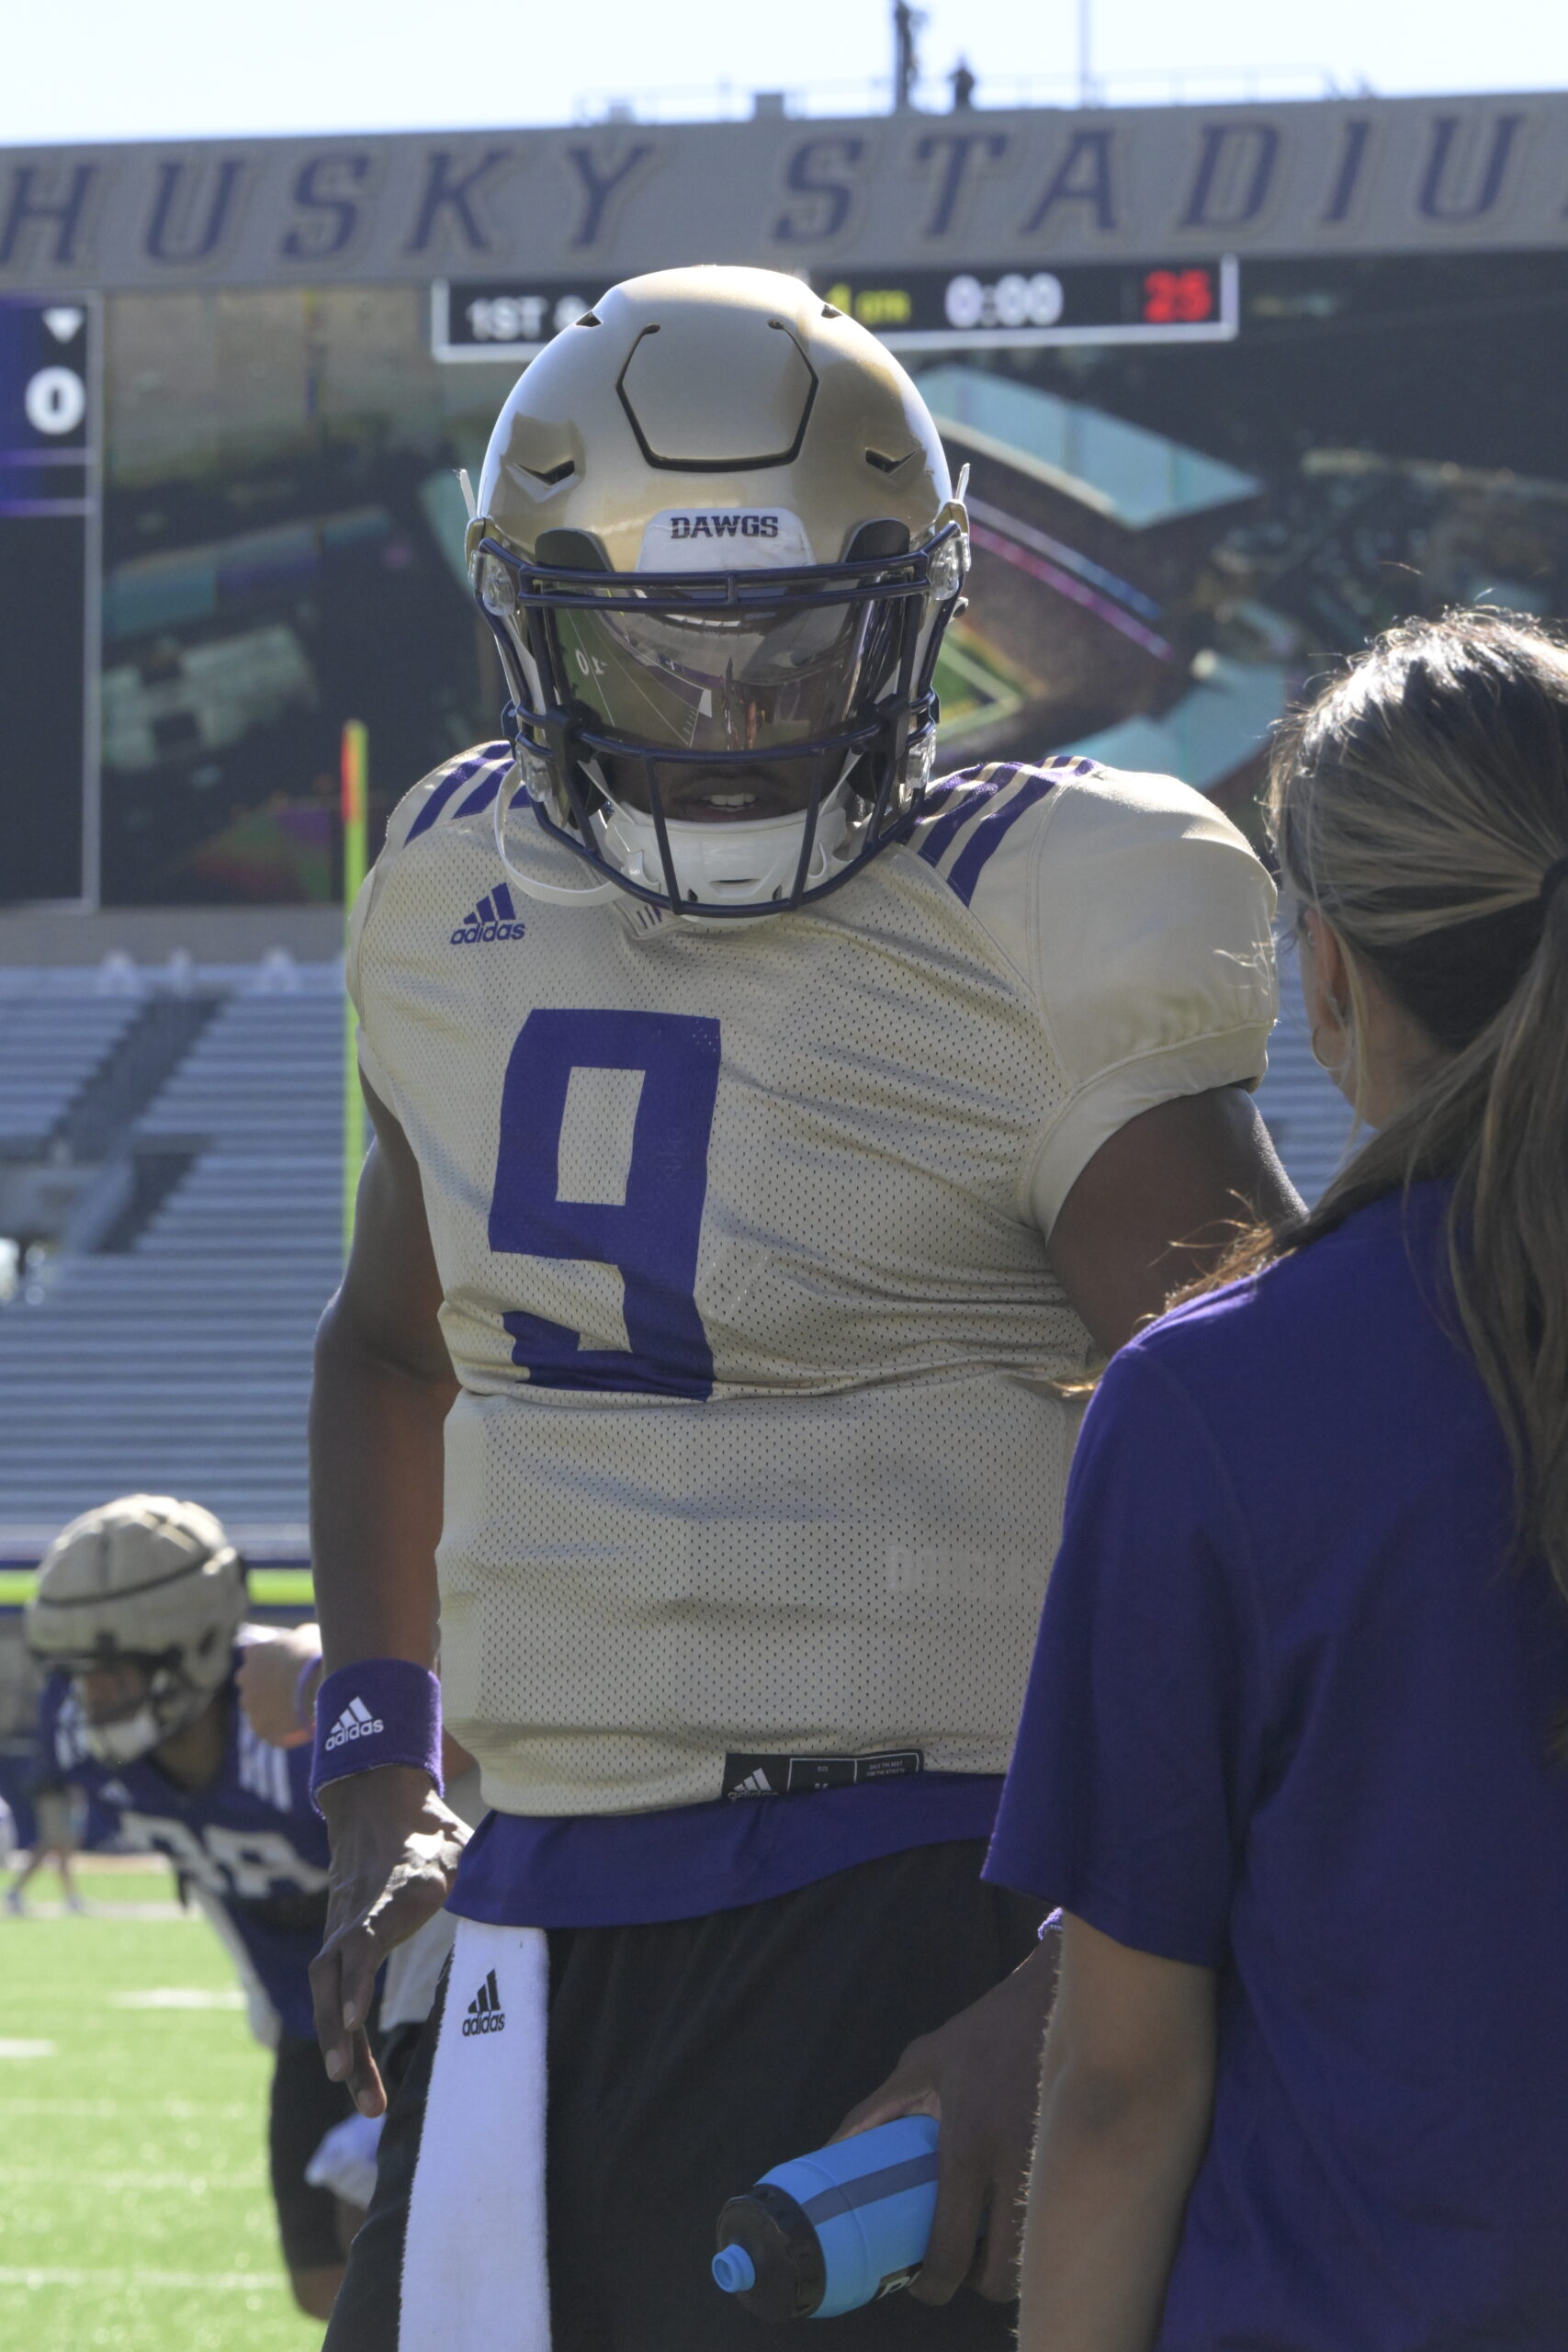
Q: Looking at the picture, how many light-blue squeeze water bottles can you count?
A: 1